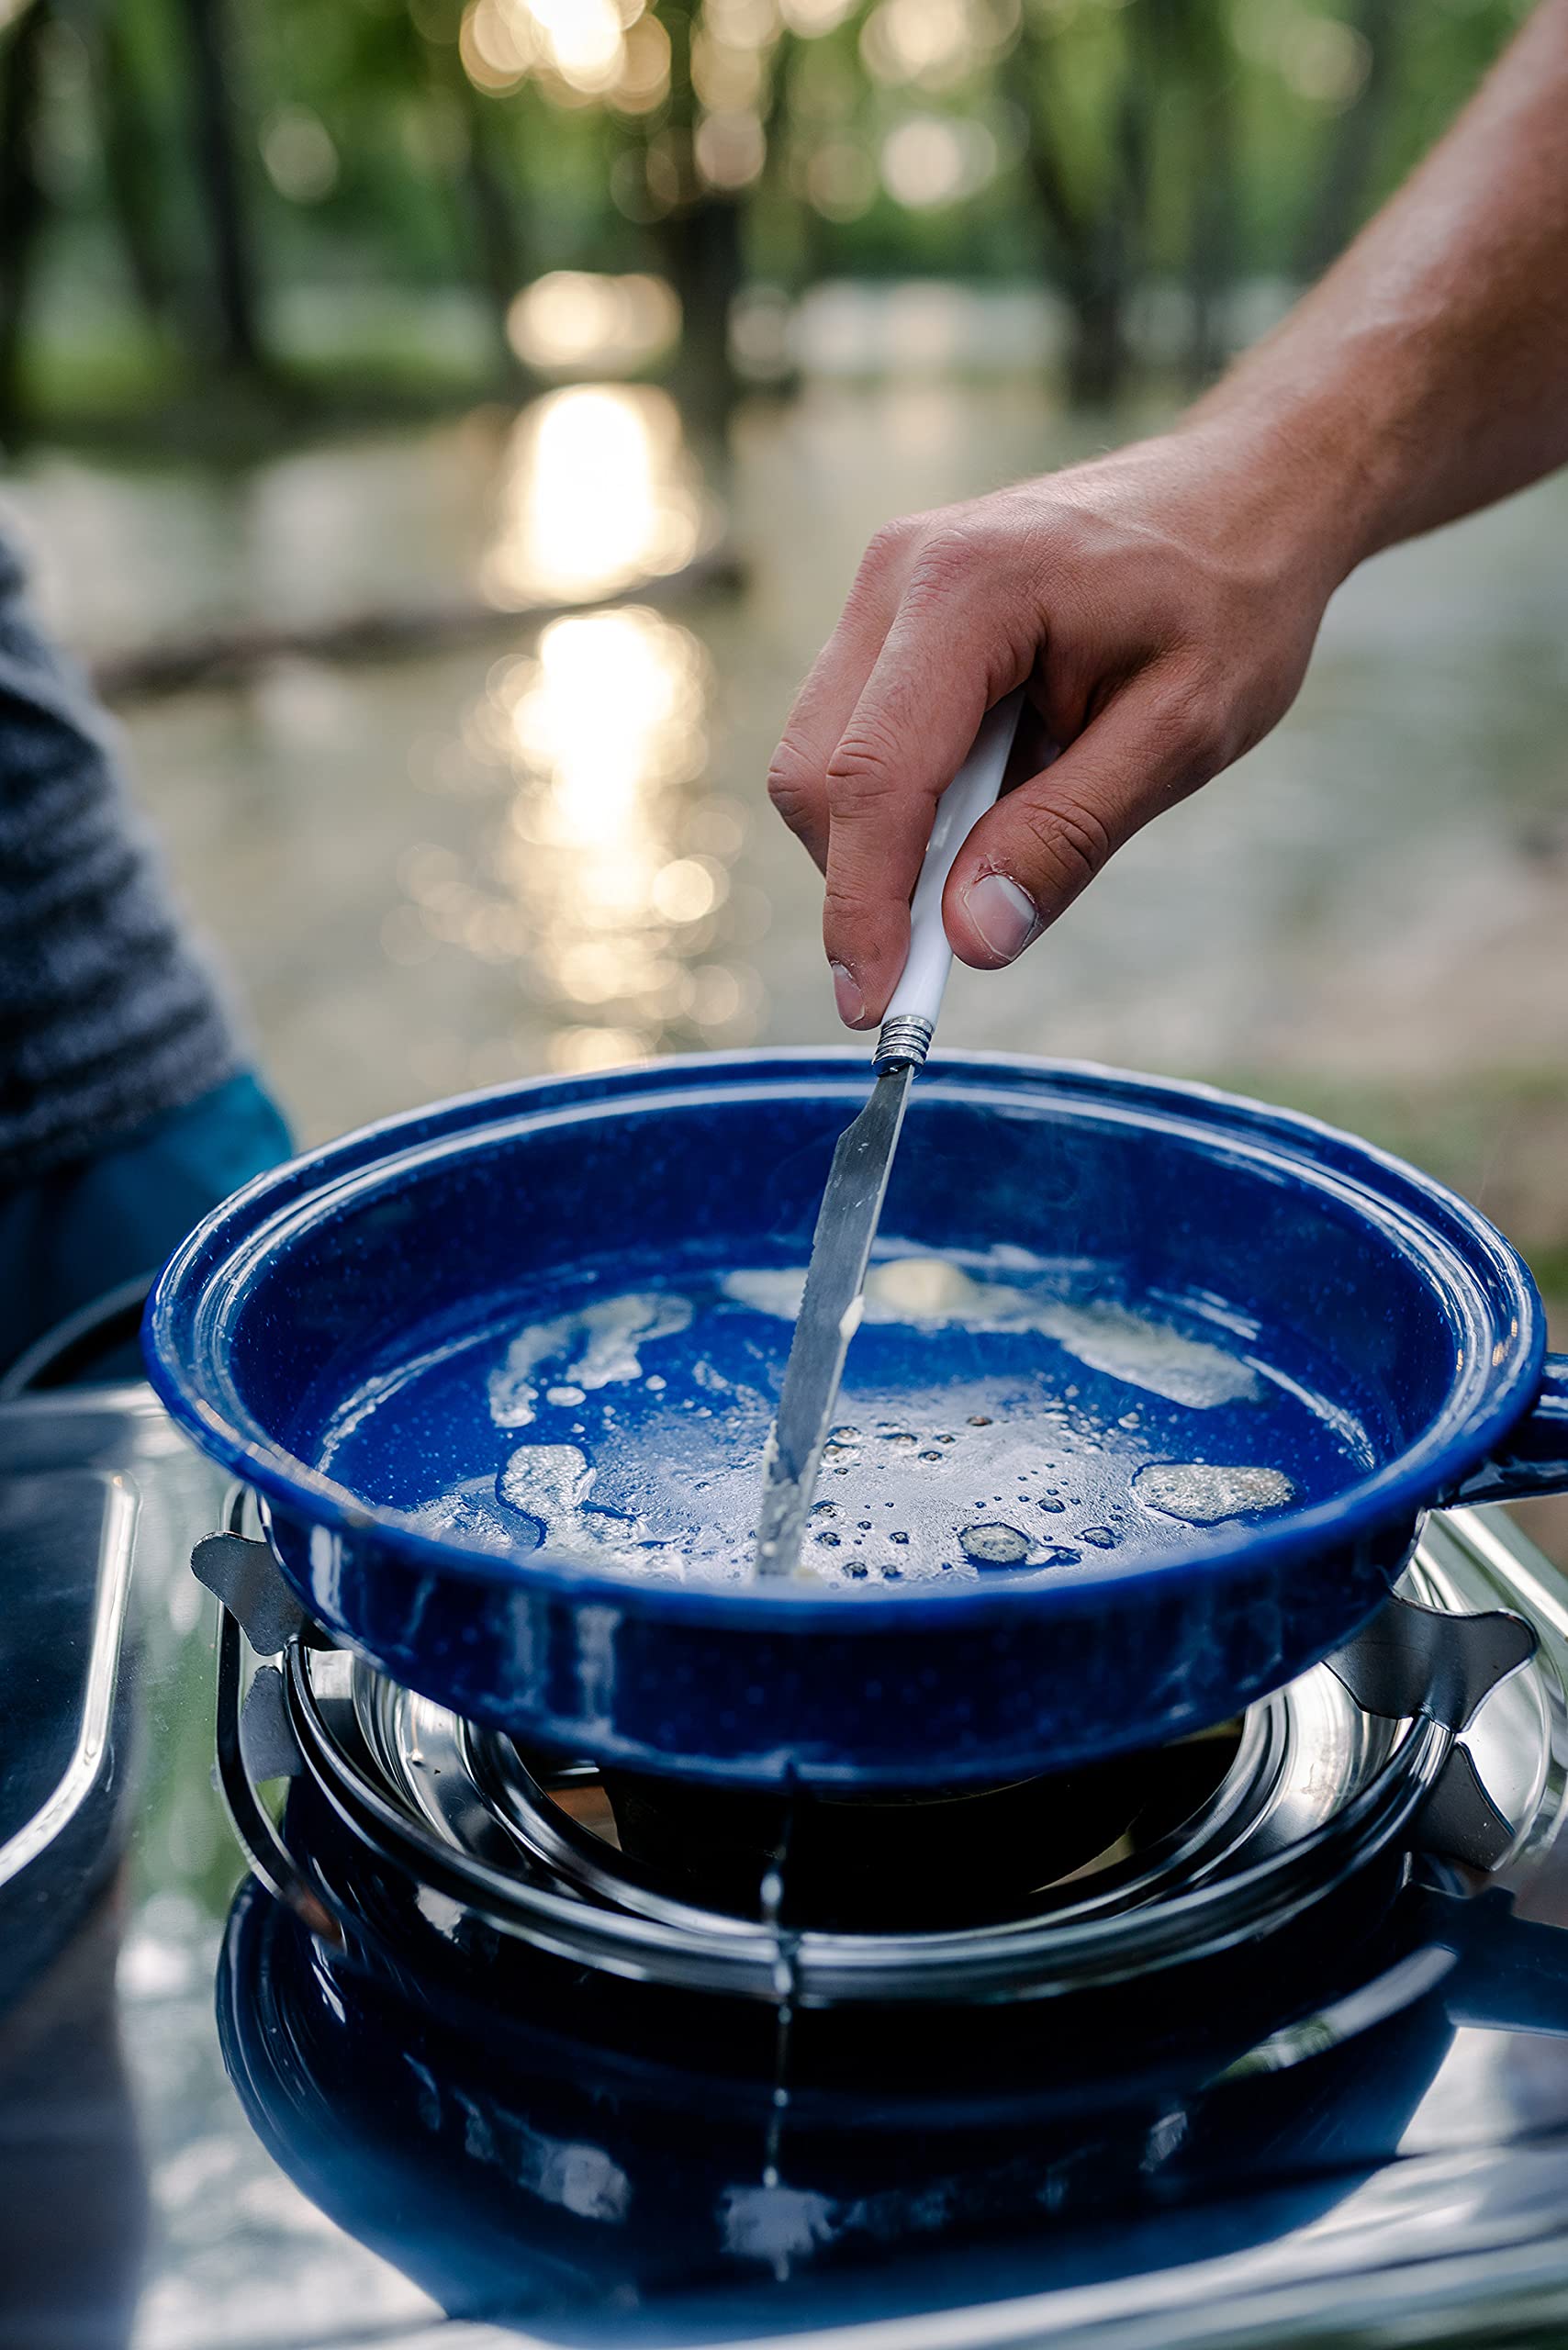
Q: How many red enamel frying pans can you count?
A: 0